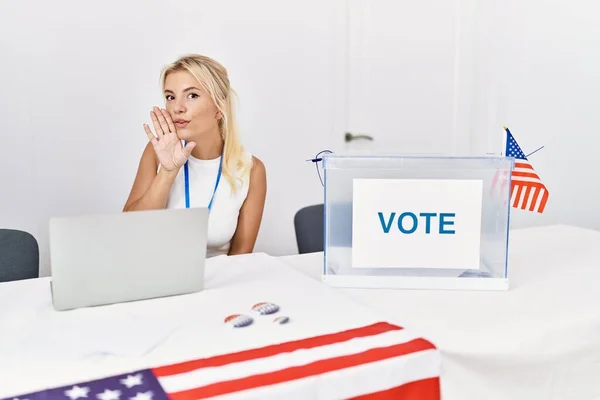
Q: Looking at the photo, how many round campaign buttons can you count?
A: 3